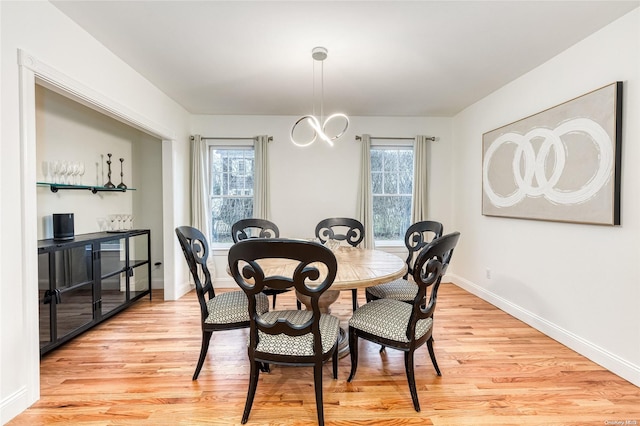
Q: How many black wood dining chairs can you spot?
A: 6